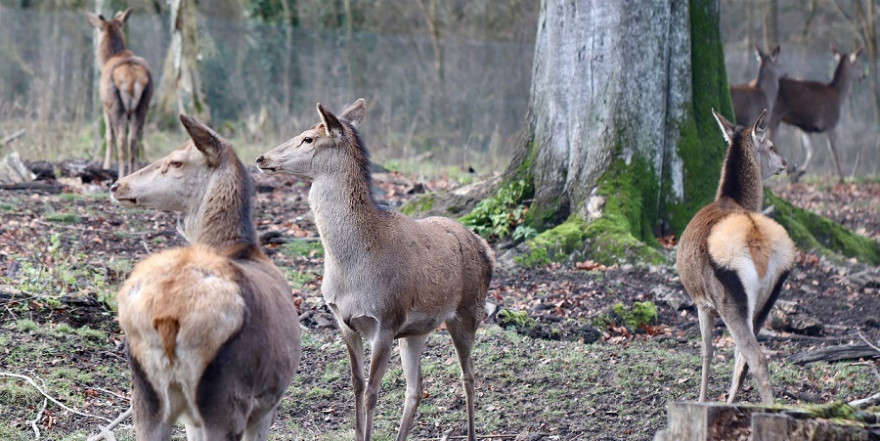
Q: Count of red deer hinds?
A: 6